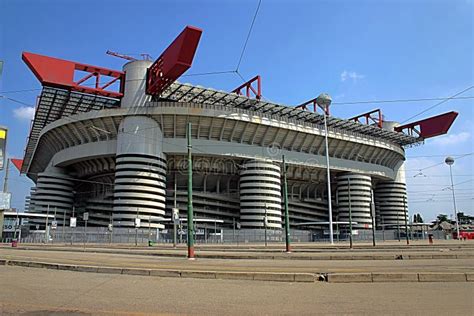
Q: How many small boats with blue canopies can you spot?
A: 0